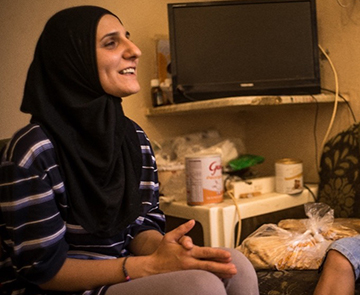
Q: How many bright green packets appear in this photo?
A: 1